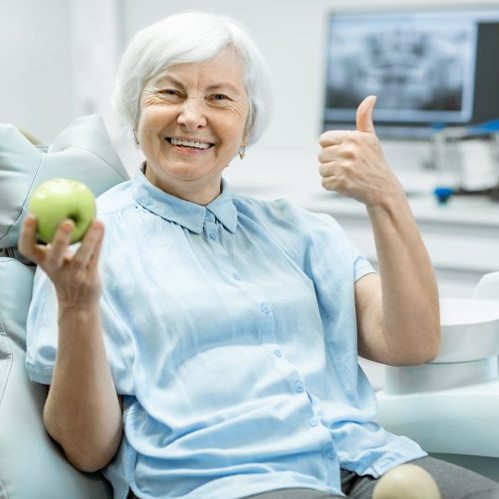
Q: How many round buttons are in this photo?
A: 7